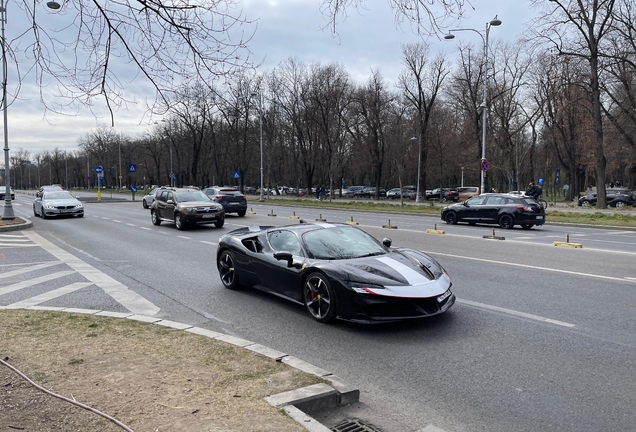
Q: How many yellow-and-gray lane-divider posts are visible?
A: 9